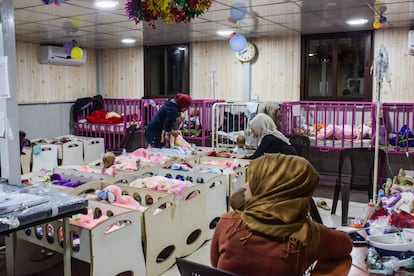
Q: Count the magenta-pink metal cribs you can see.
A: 4